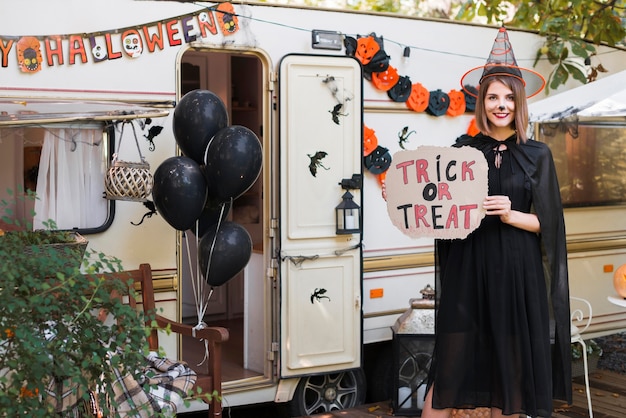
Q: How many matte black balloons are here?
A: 5